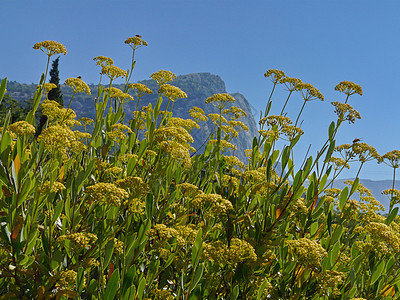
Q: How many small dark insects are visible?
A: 3